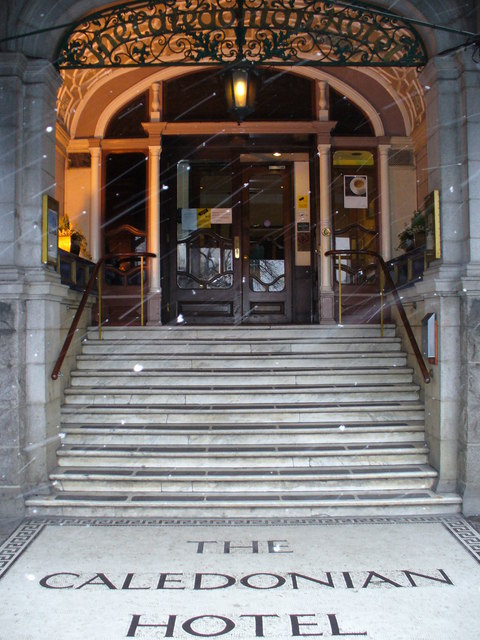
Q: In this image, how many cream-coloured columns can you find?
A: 4